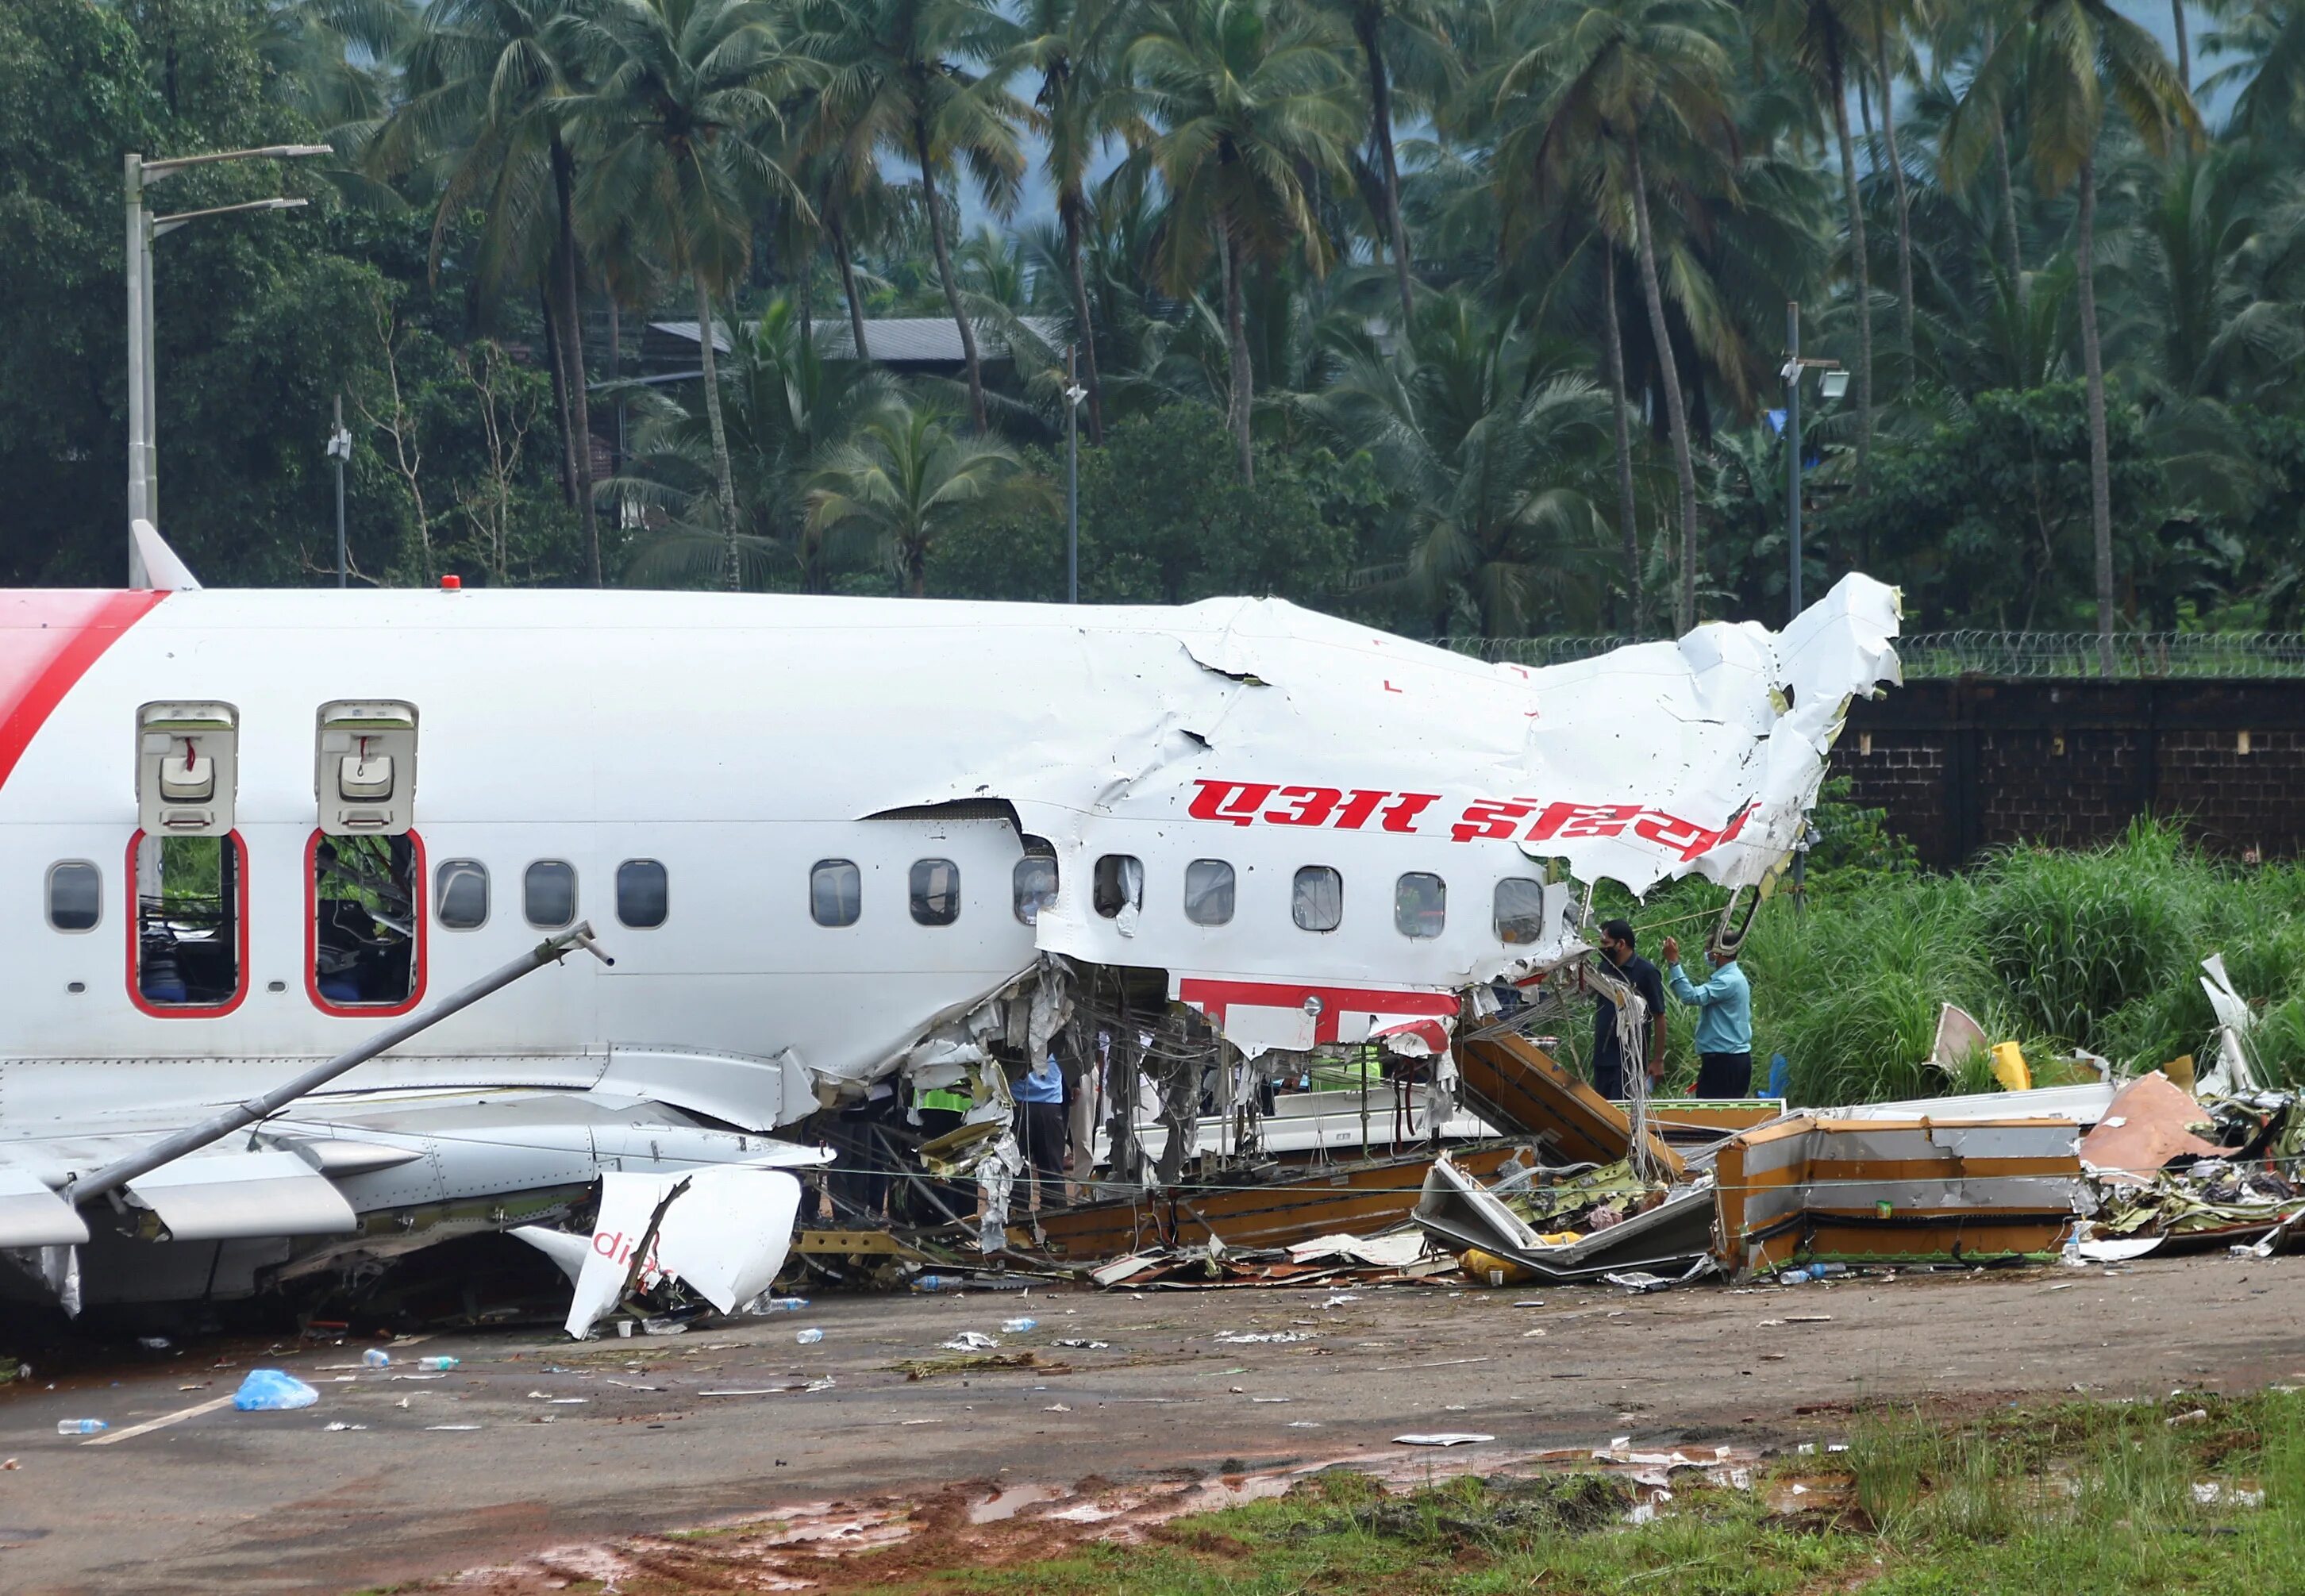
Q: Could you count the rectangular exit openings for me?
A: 2